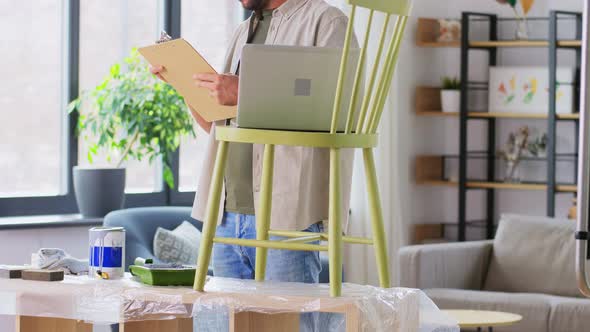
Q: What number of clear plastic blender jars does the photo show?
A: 0